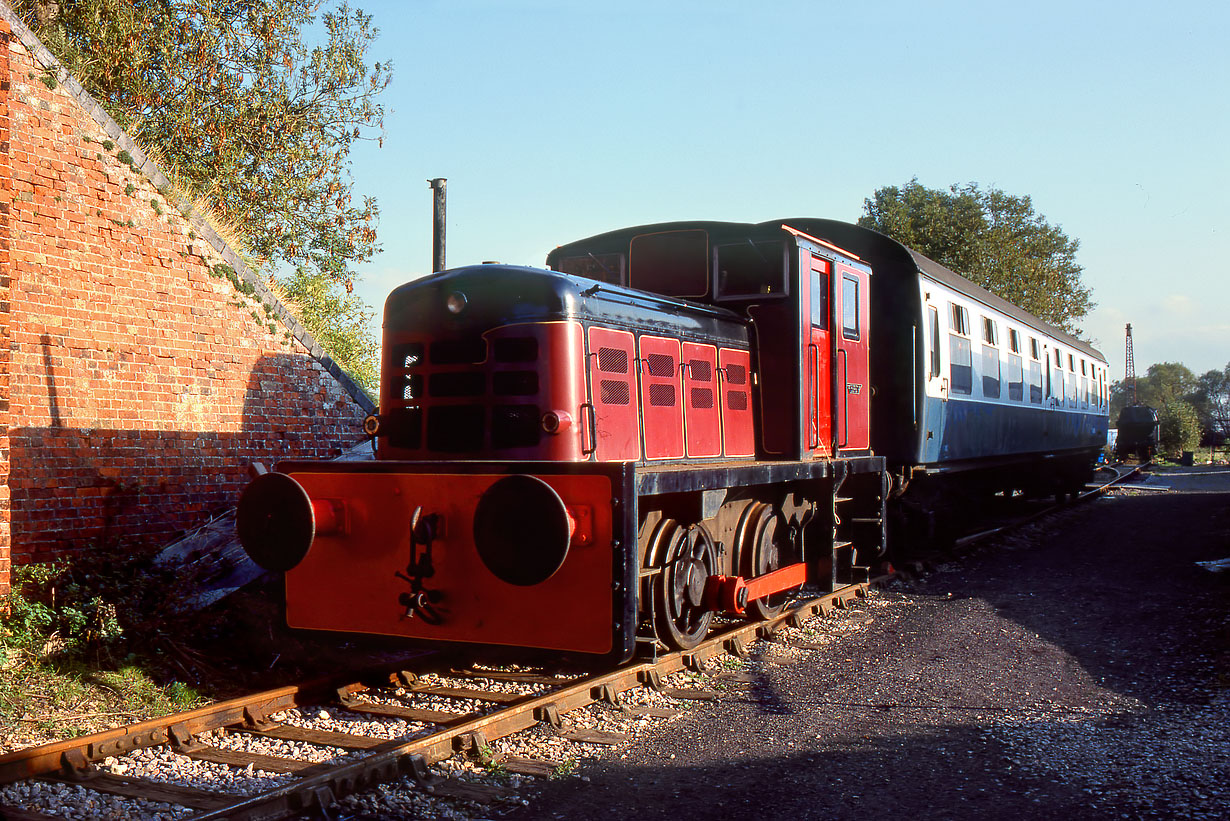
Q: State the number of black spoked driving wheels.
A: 2